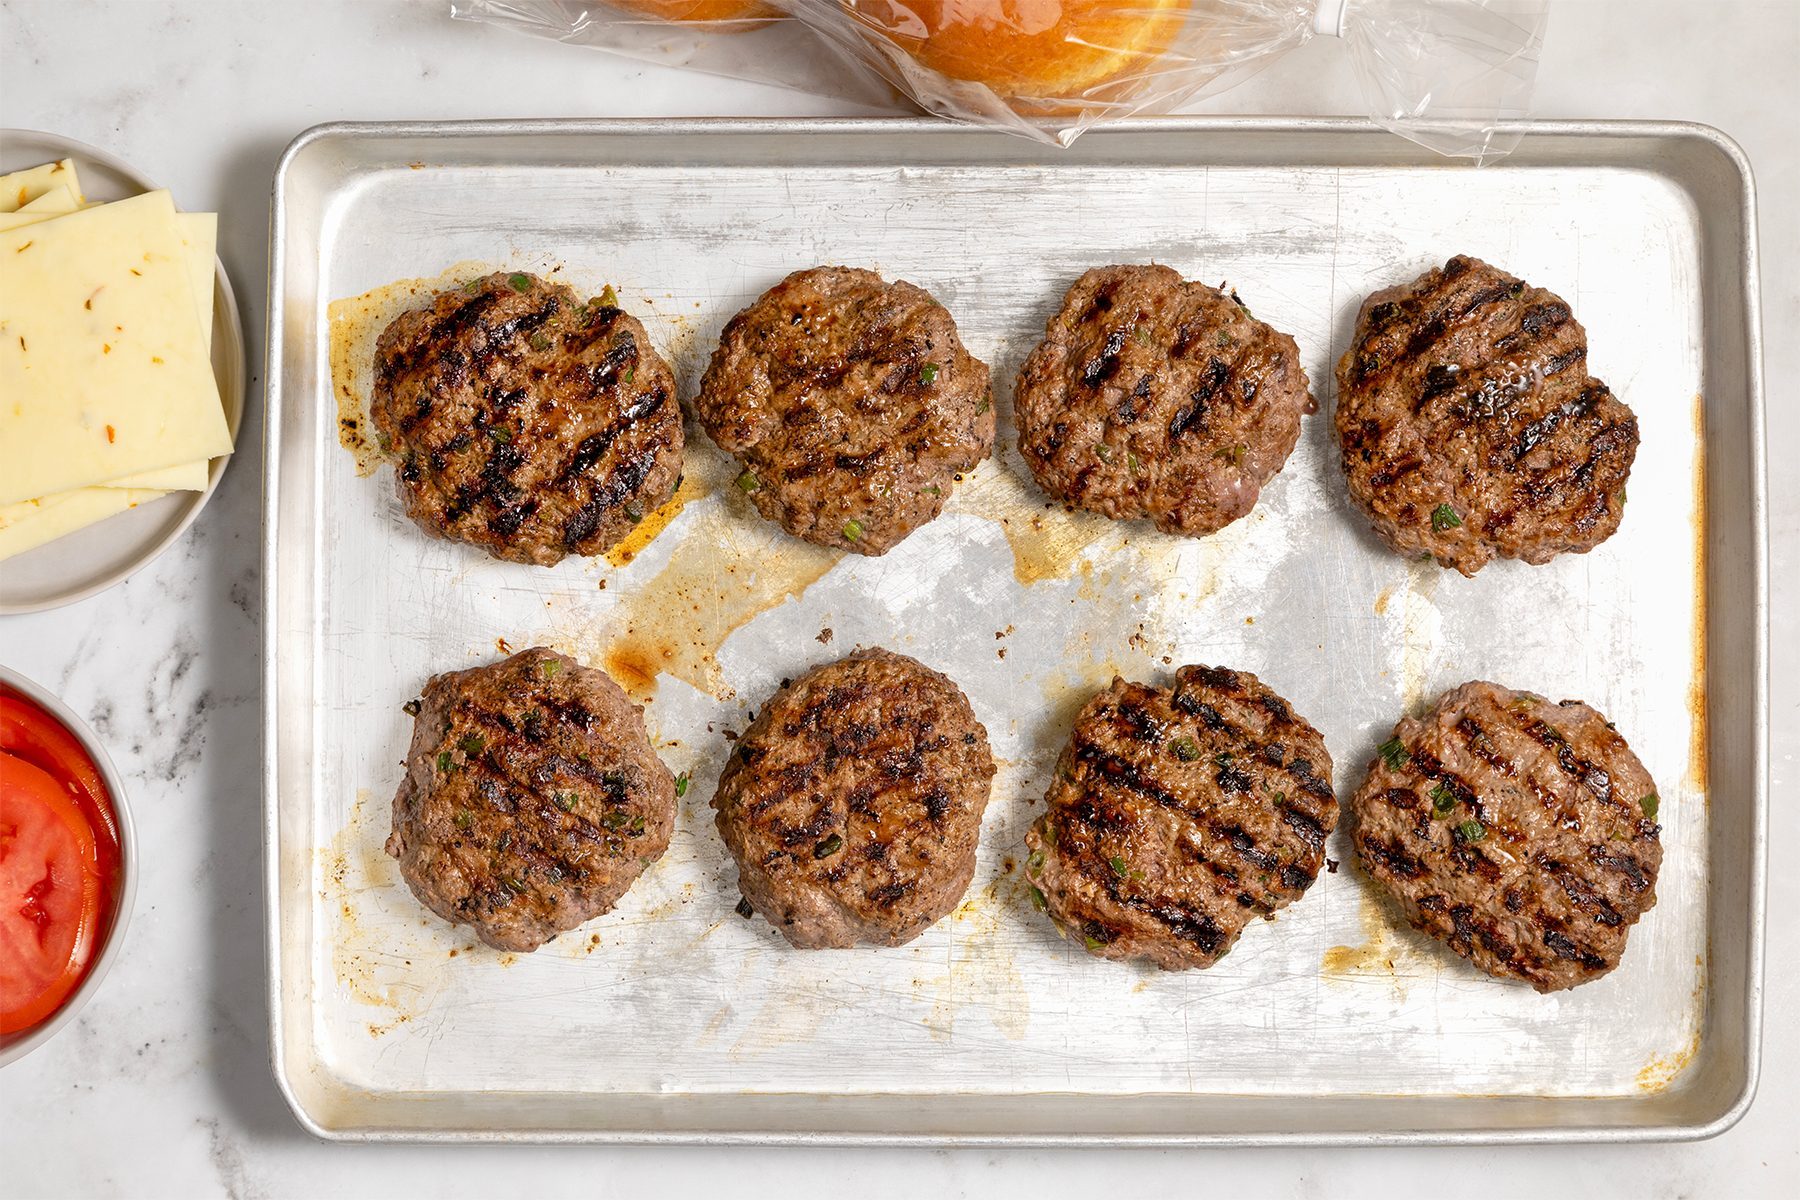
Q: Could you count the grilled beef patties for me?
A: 8